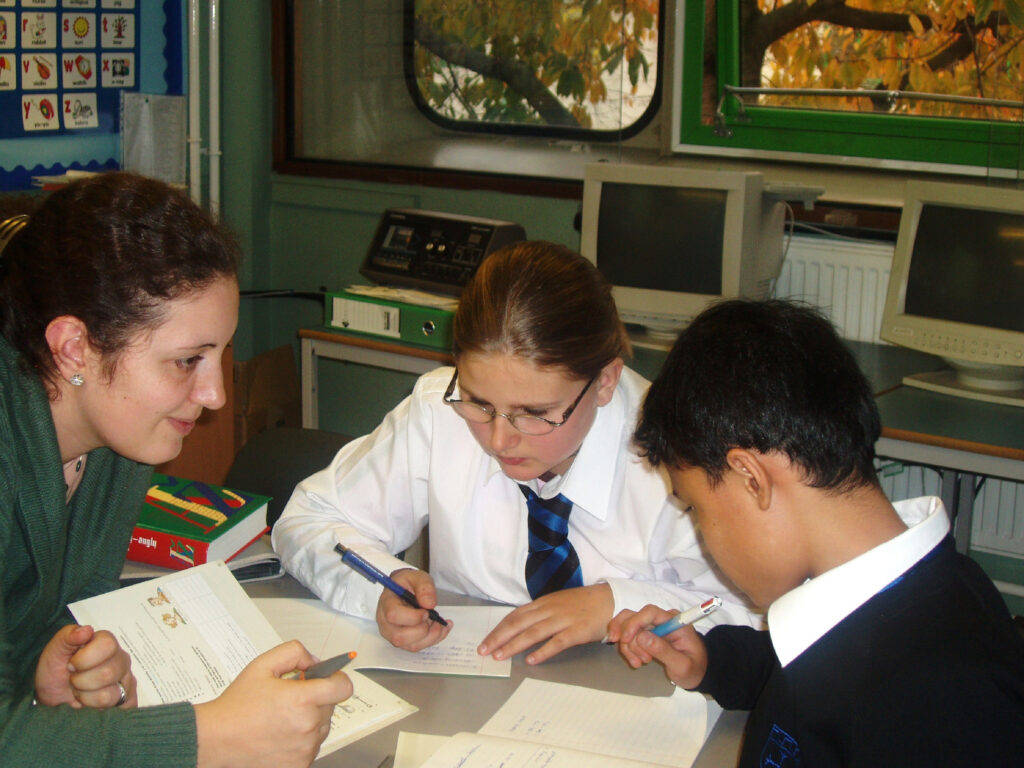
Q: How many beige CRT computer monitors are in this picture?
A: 2